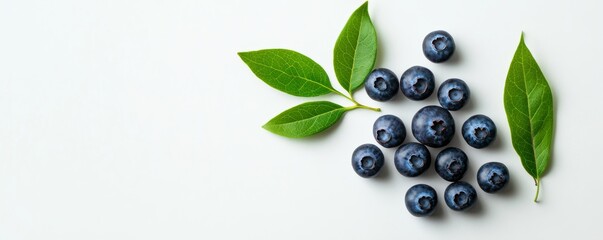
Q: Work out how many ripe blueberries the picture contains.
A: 13